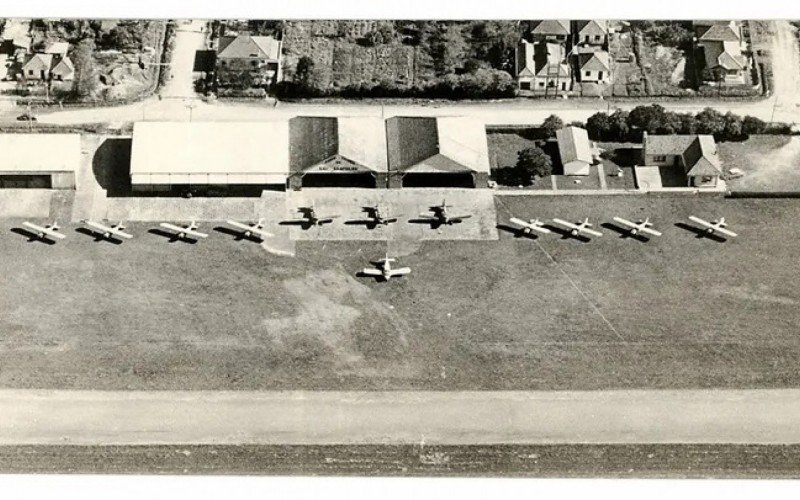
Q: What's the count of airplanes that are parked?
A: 12